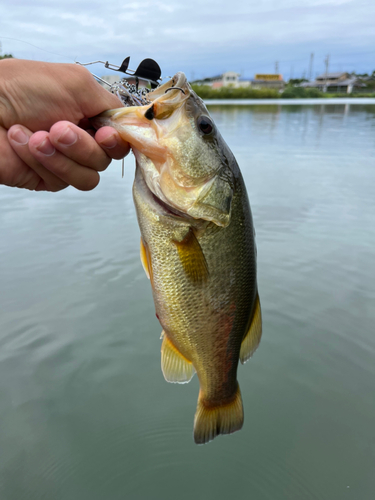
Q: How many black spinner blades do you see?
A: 2